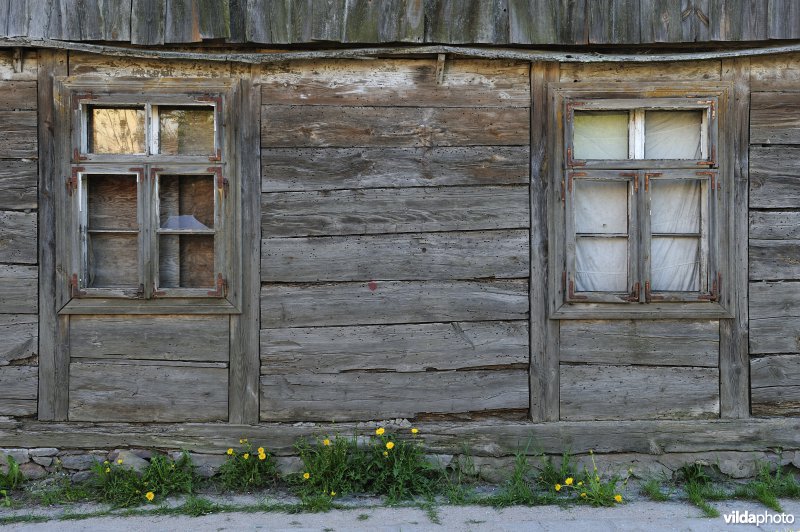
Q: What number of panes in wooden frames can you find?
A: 12